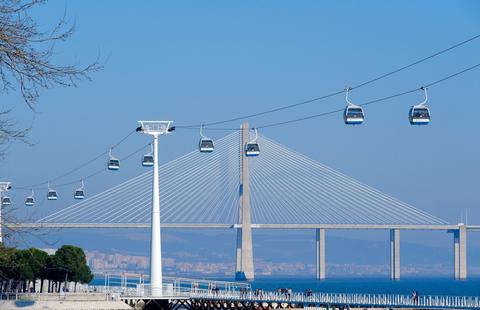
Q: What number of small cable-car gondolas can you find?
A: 10